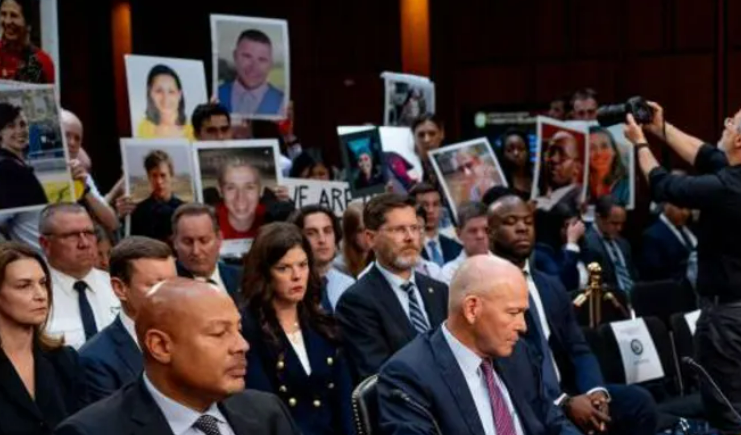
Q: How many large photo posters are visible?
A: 12